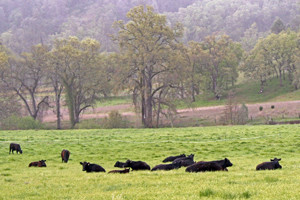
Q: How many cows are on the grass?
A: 12